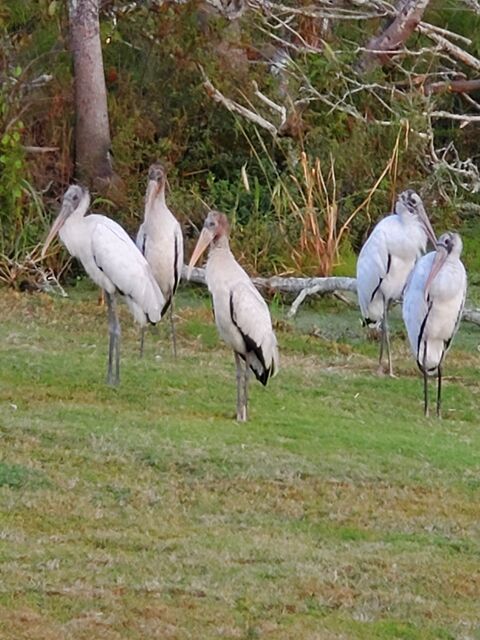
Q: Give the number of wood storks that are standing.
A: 5